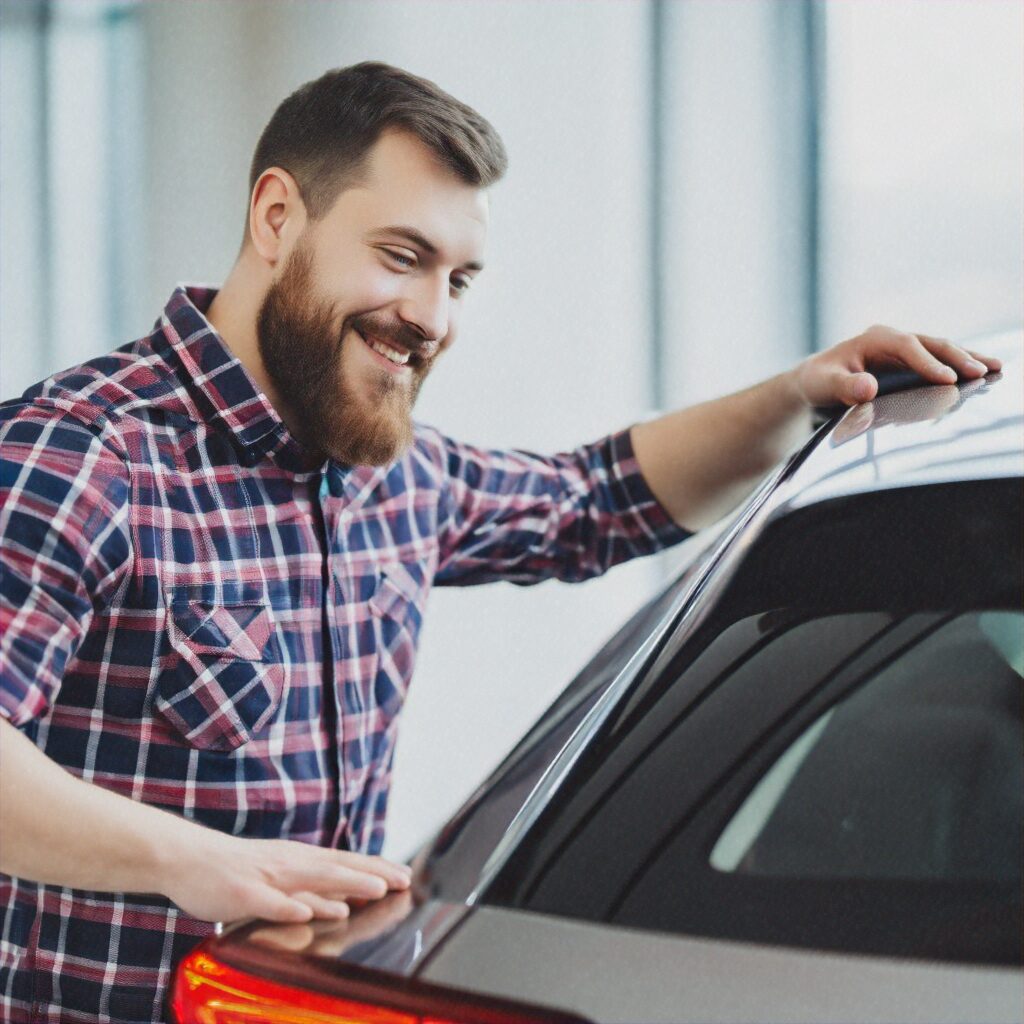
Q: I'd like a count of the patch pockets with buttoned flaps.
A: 2